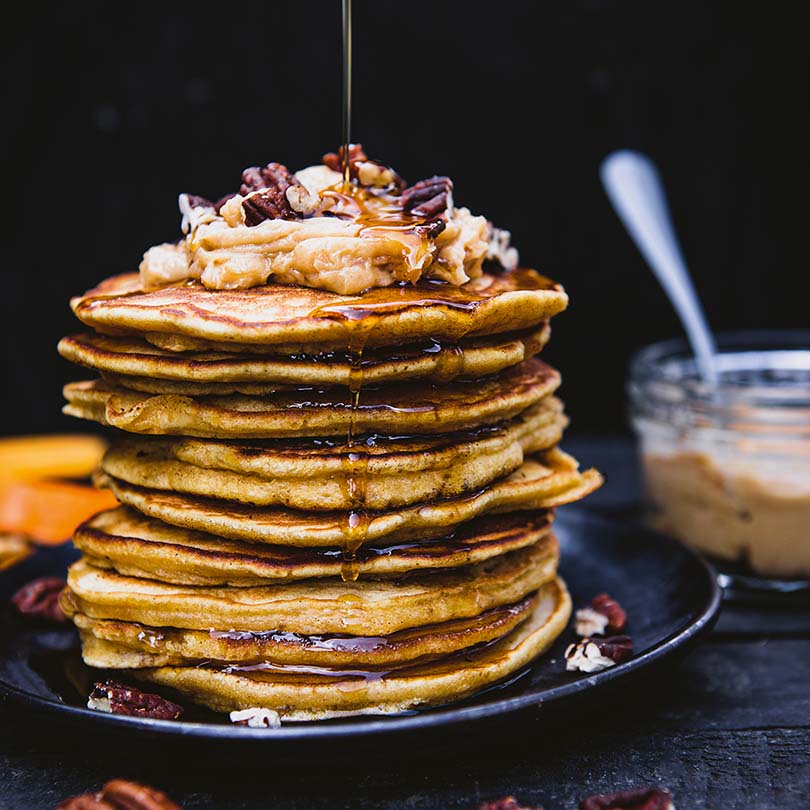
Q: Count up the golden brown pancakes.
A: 9